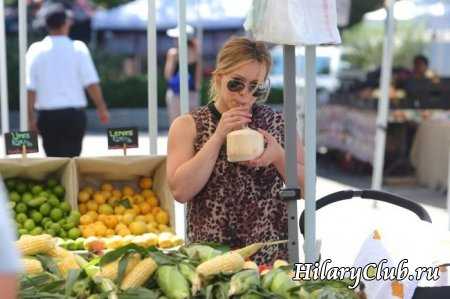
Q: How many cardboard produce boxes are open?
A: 2